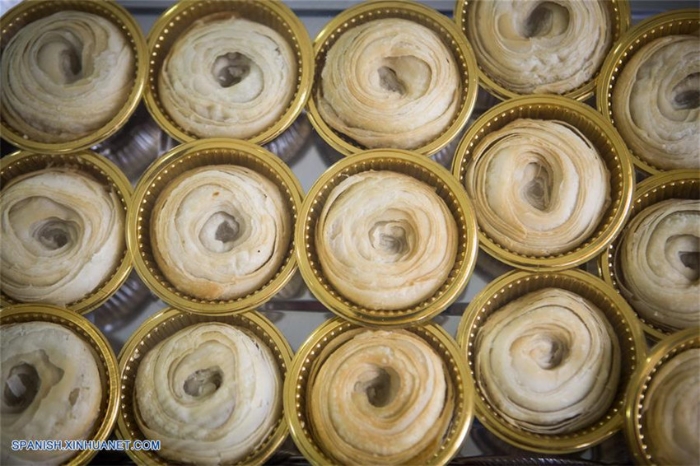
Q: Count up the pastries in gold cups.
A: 15